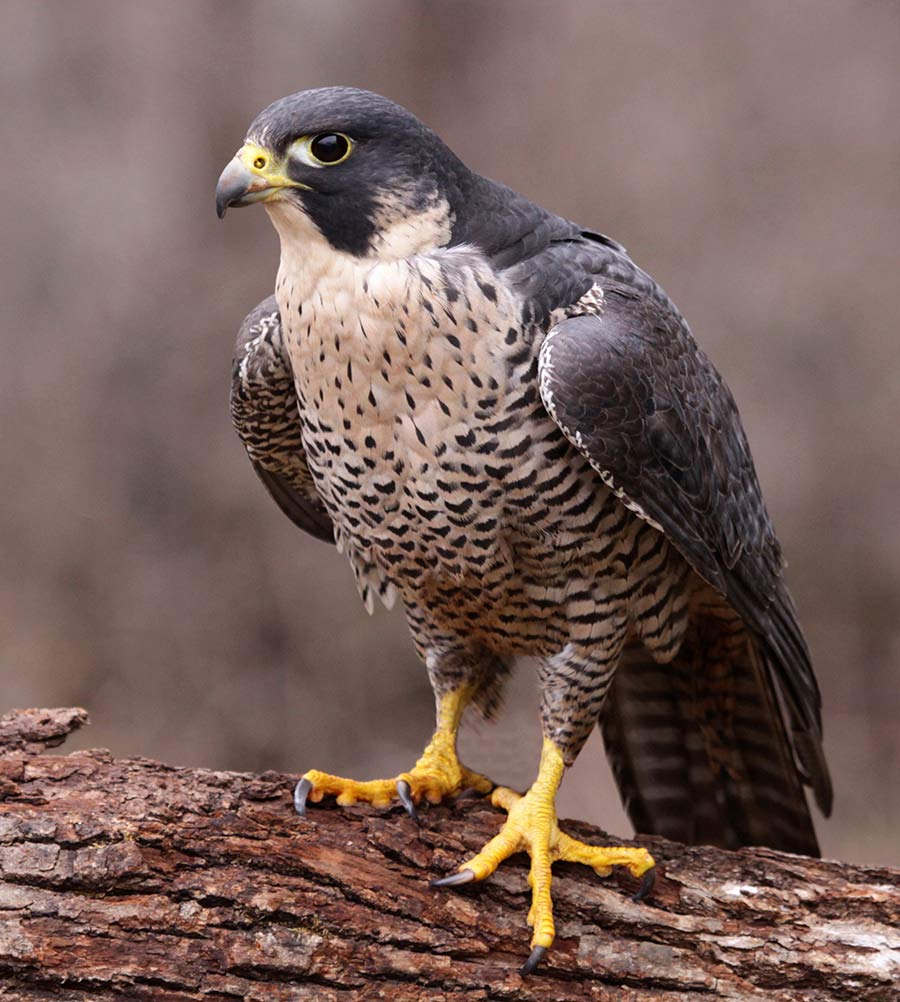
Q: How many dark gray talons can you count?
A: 5